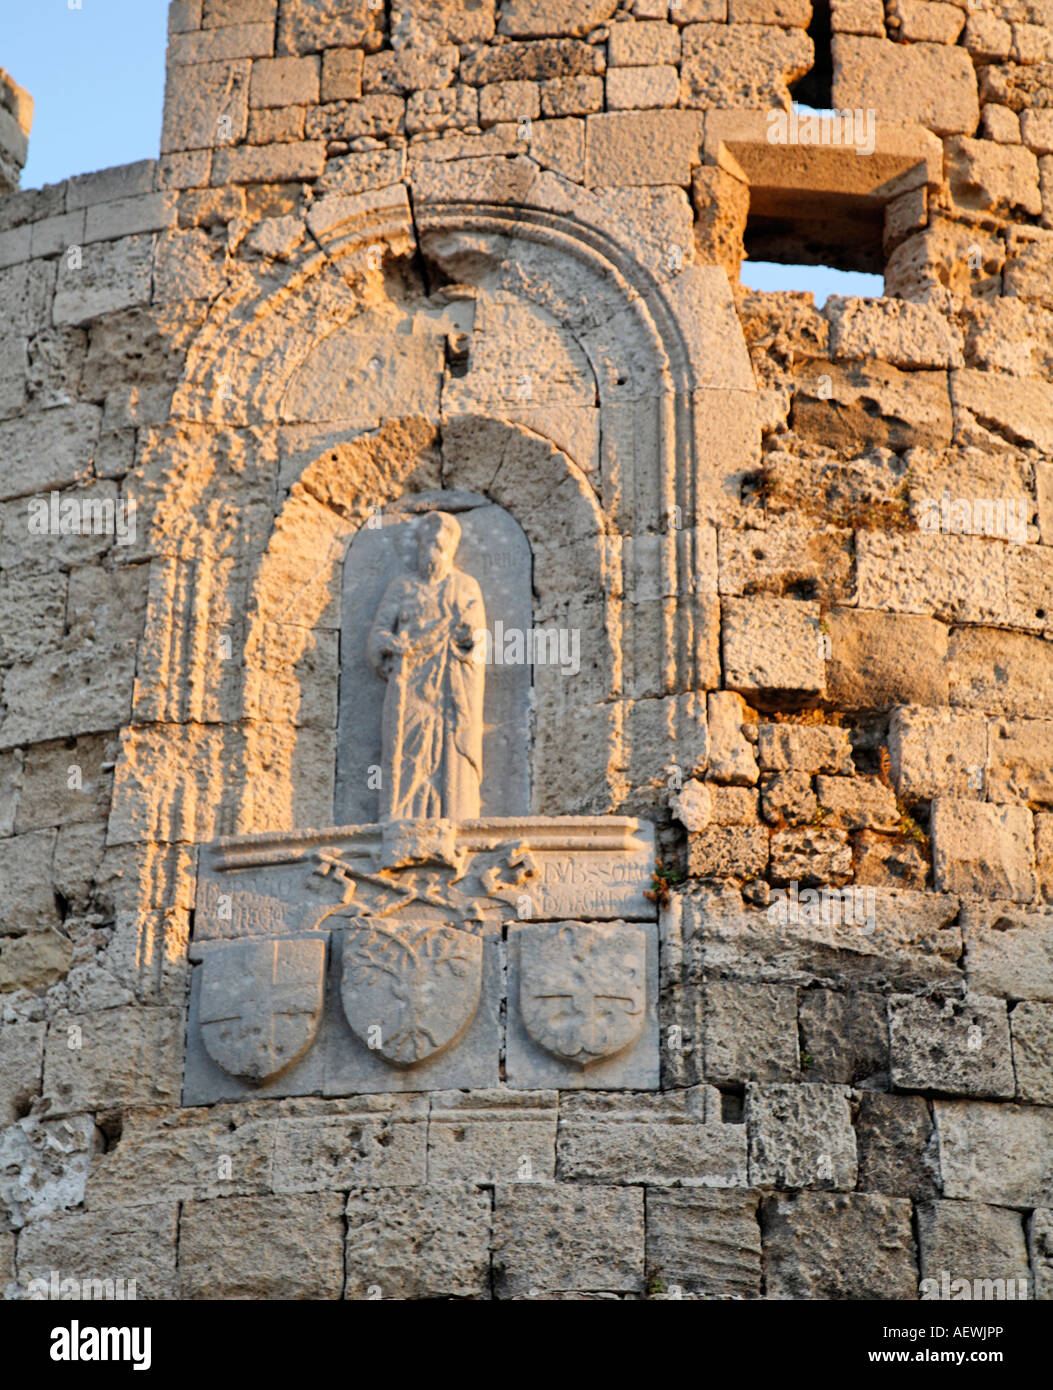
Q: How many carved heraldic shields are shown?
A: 3